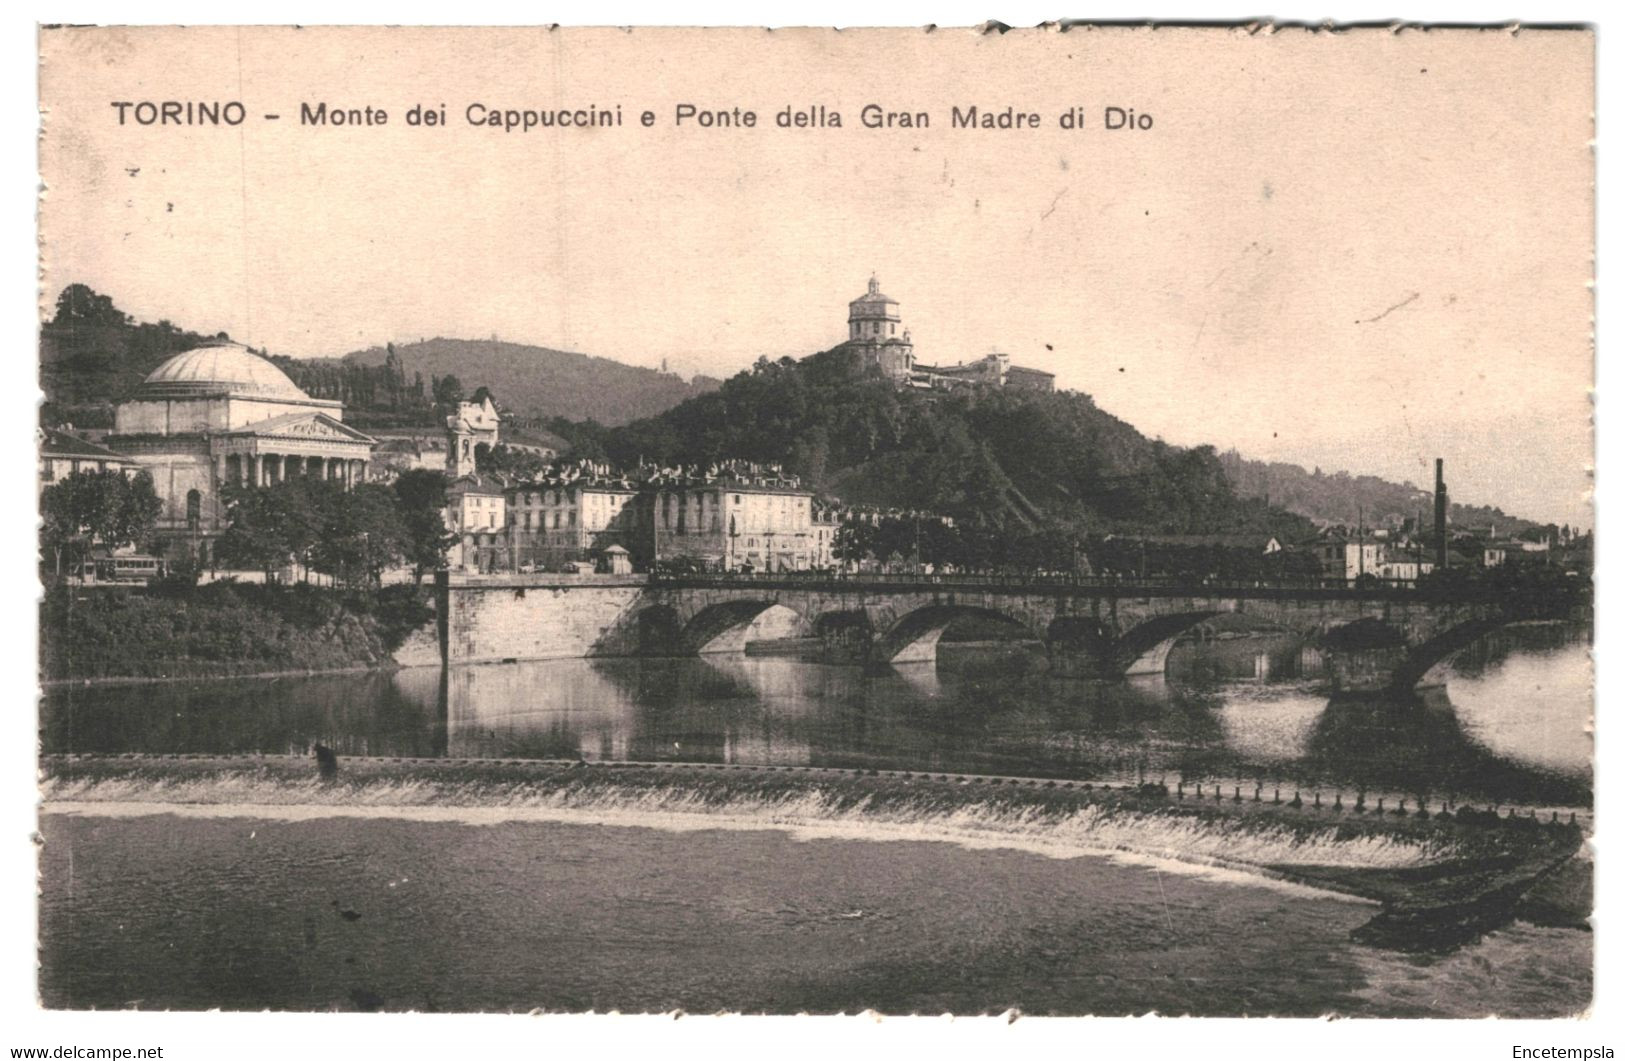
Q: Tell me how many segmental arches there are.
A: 4